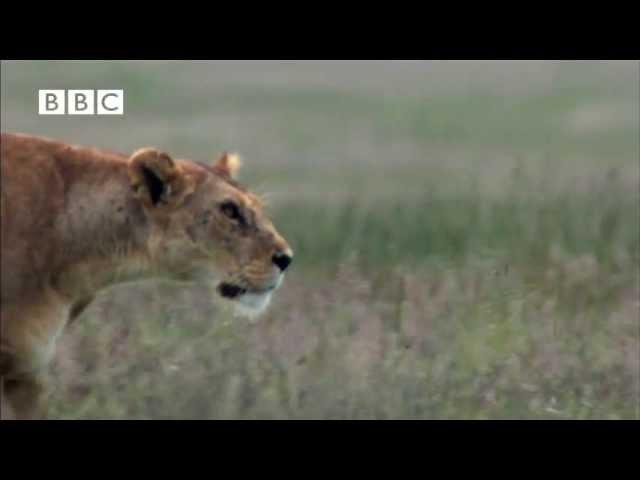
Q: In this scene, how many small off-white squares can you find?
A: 3